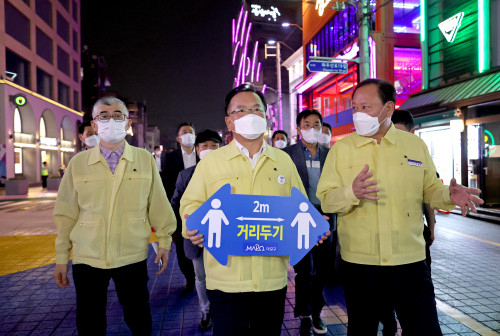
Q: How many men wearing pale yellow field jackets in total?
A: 3